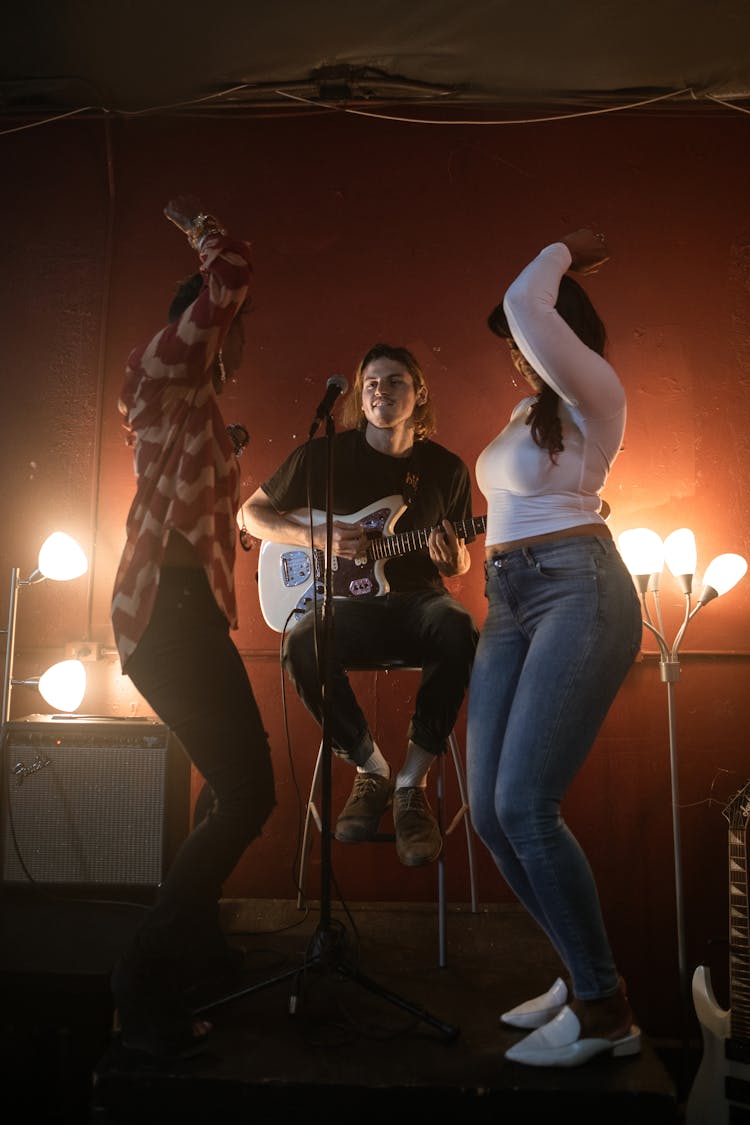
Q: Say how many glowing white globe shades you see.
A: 5